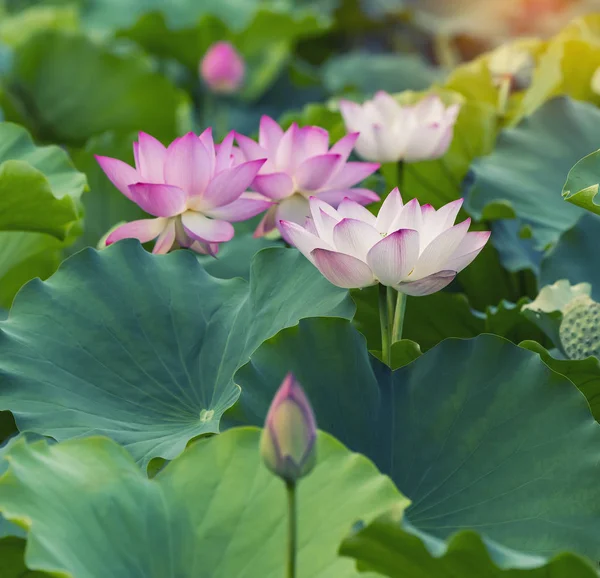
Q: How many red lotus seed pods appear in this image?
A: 0